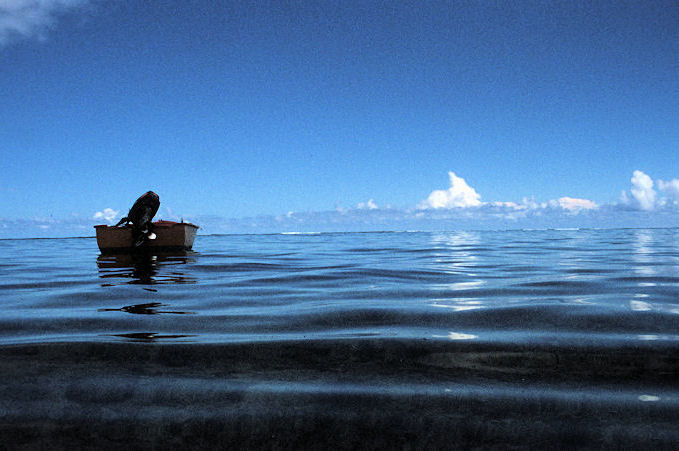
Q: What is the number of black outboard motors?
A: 1